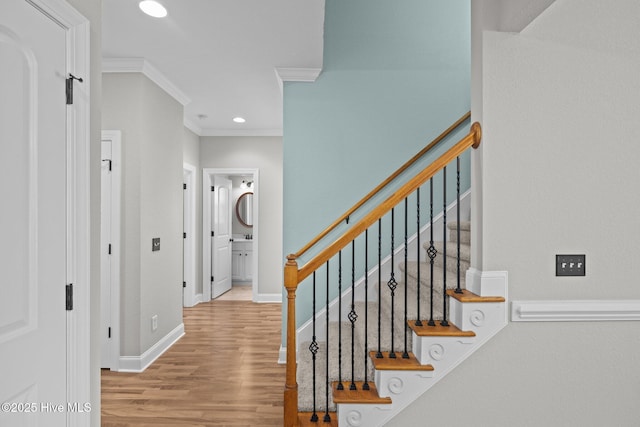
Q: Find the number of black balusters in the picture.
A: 12